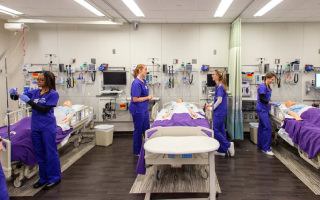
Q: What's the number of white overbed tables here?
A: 1